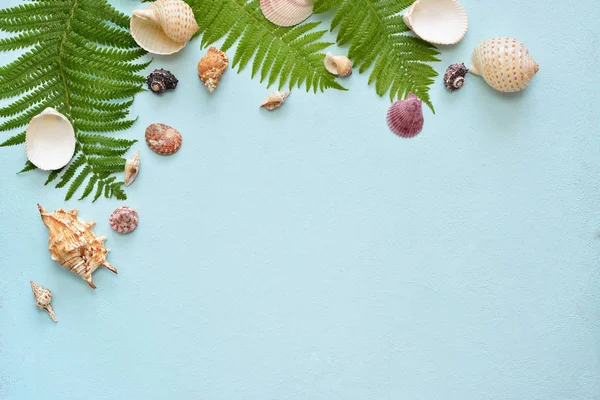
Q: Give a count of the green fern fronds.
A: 3